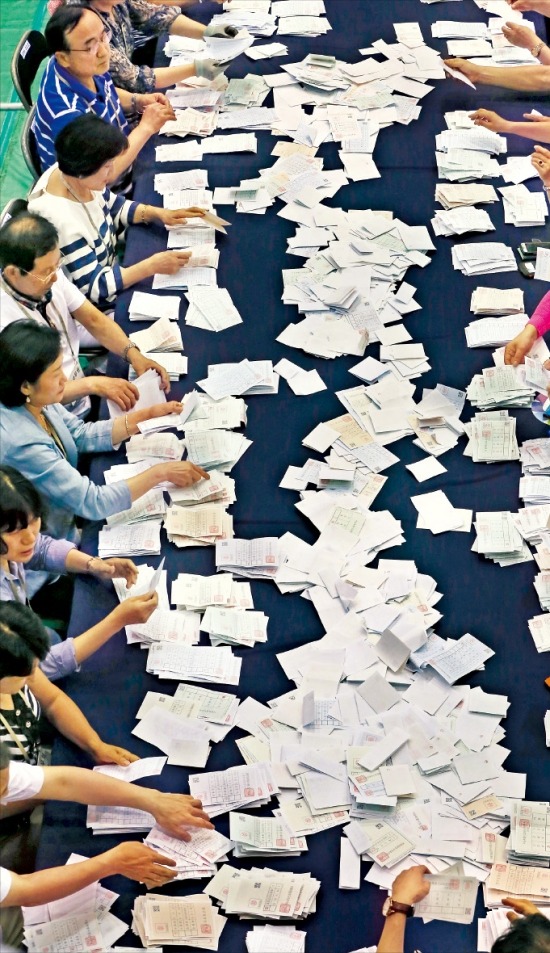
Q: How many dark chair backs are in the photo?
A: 3